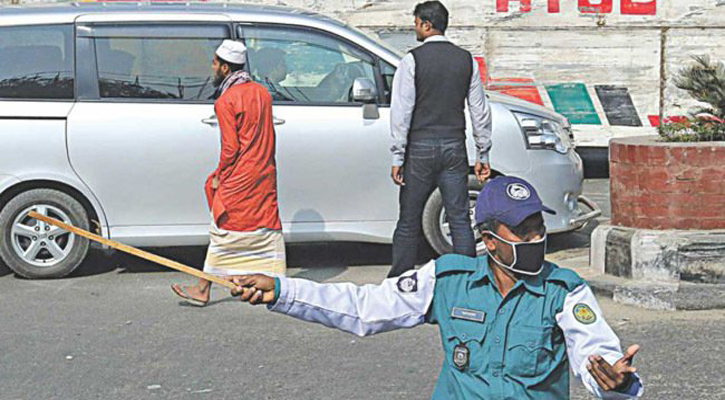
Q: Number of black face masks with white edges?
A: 1